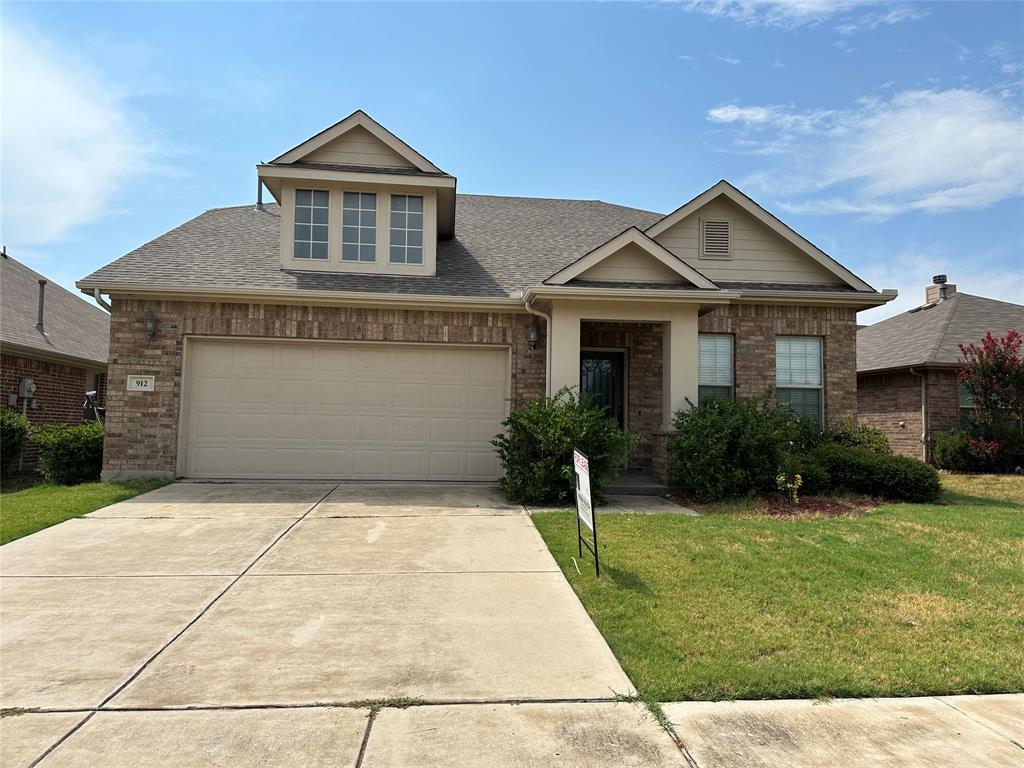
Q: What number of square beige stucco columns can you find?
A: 2